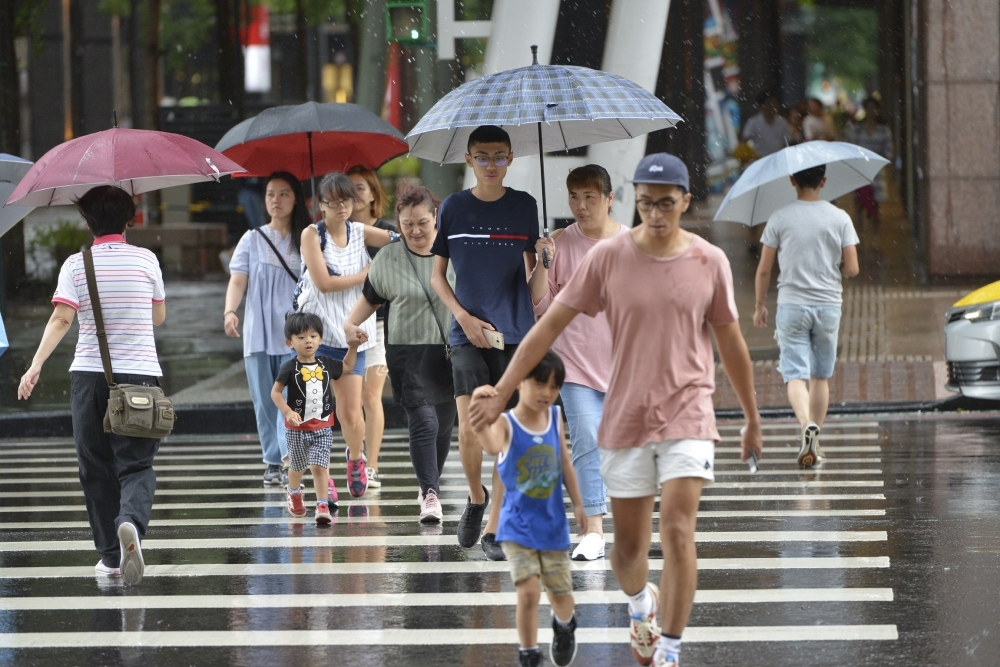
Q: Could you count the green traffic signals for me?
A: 1